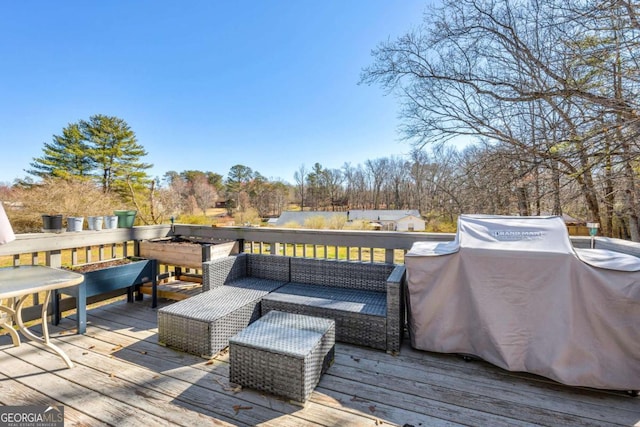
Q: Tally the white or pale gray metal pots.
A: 3